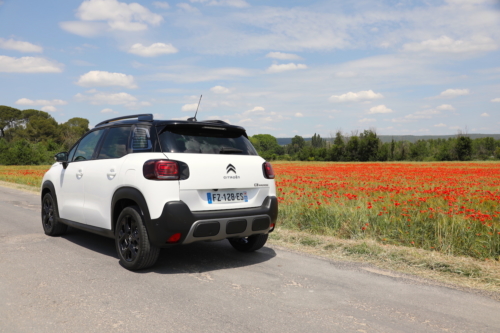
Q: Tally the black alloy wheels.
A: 2